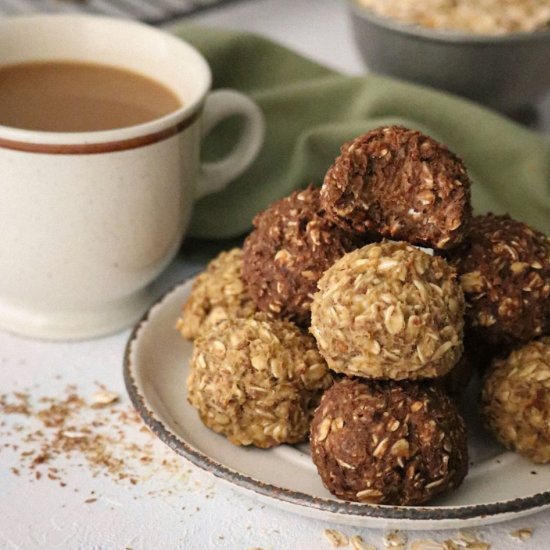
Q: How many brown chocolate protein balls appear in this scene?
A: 4